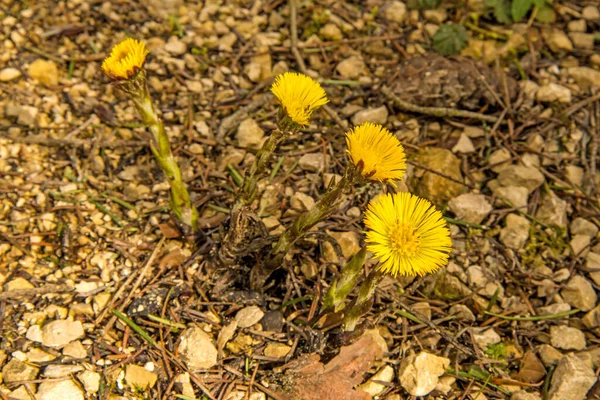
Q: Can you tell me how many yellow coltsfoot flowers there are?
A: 4